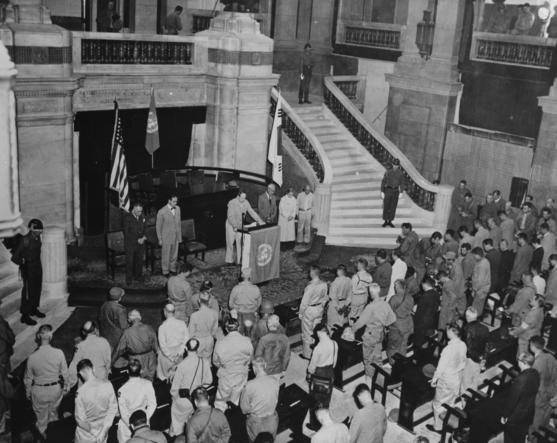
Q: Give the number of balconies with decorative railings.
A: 3